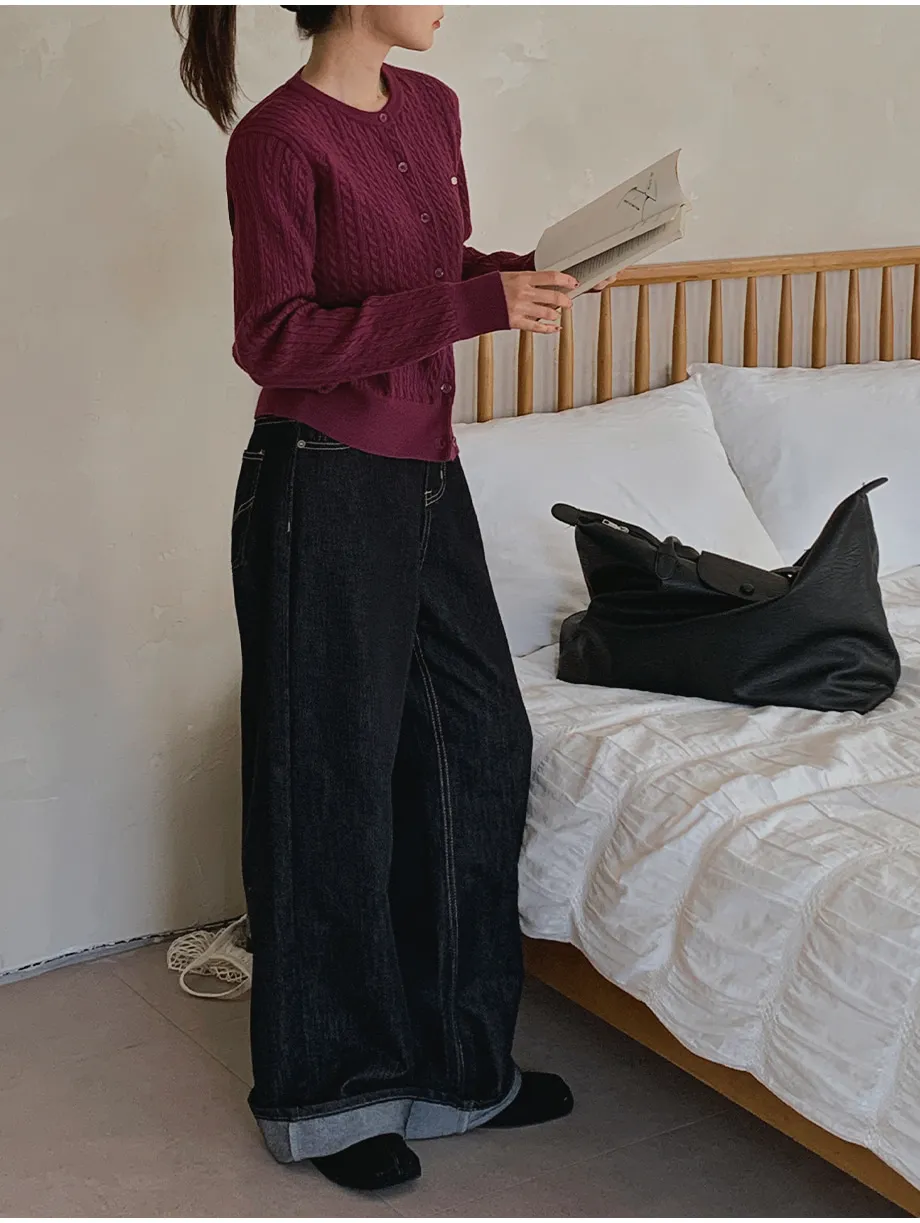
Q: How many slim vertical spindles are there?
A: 13